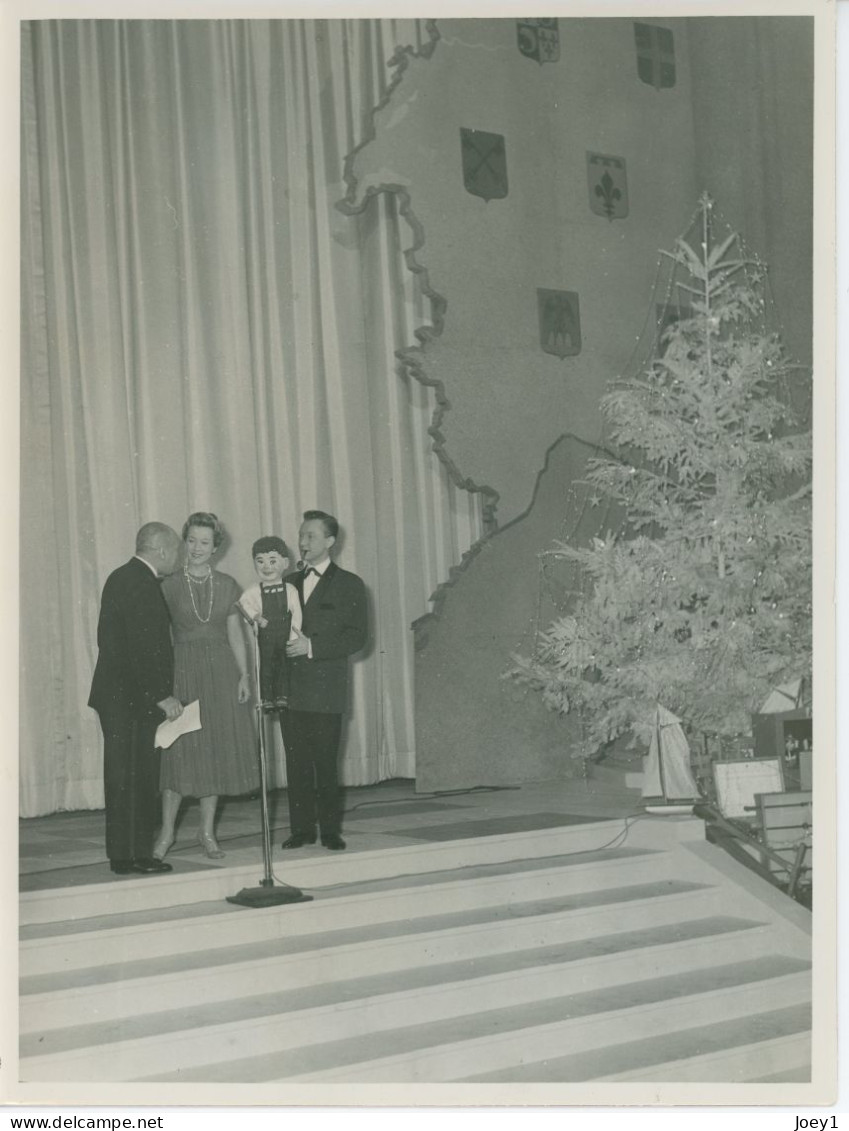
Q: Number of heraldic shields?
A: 6